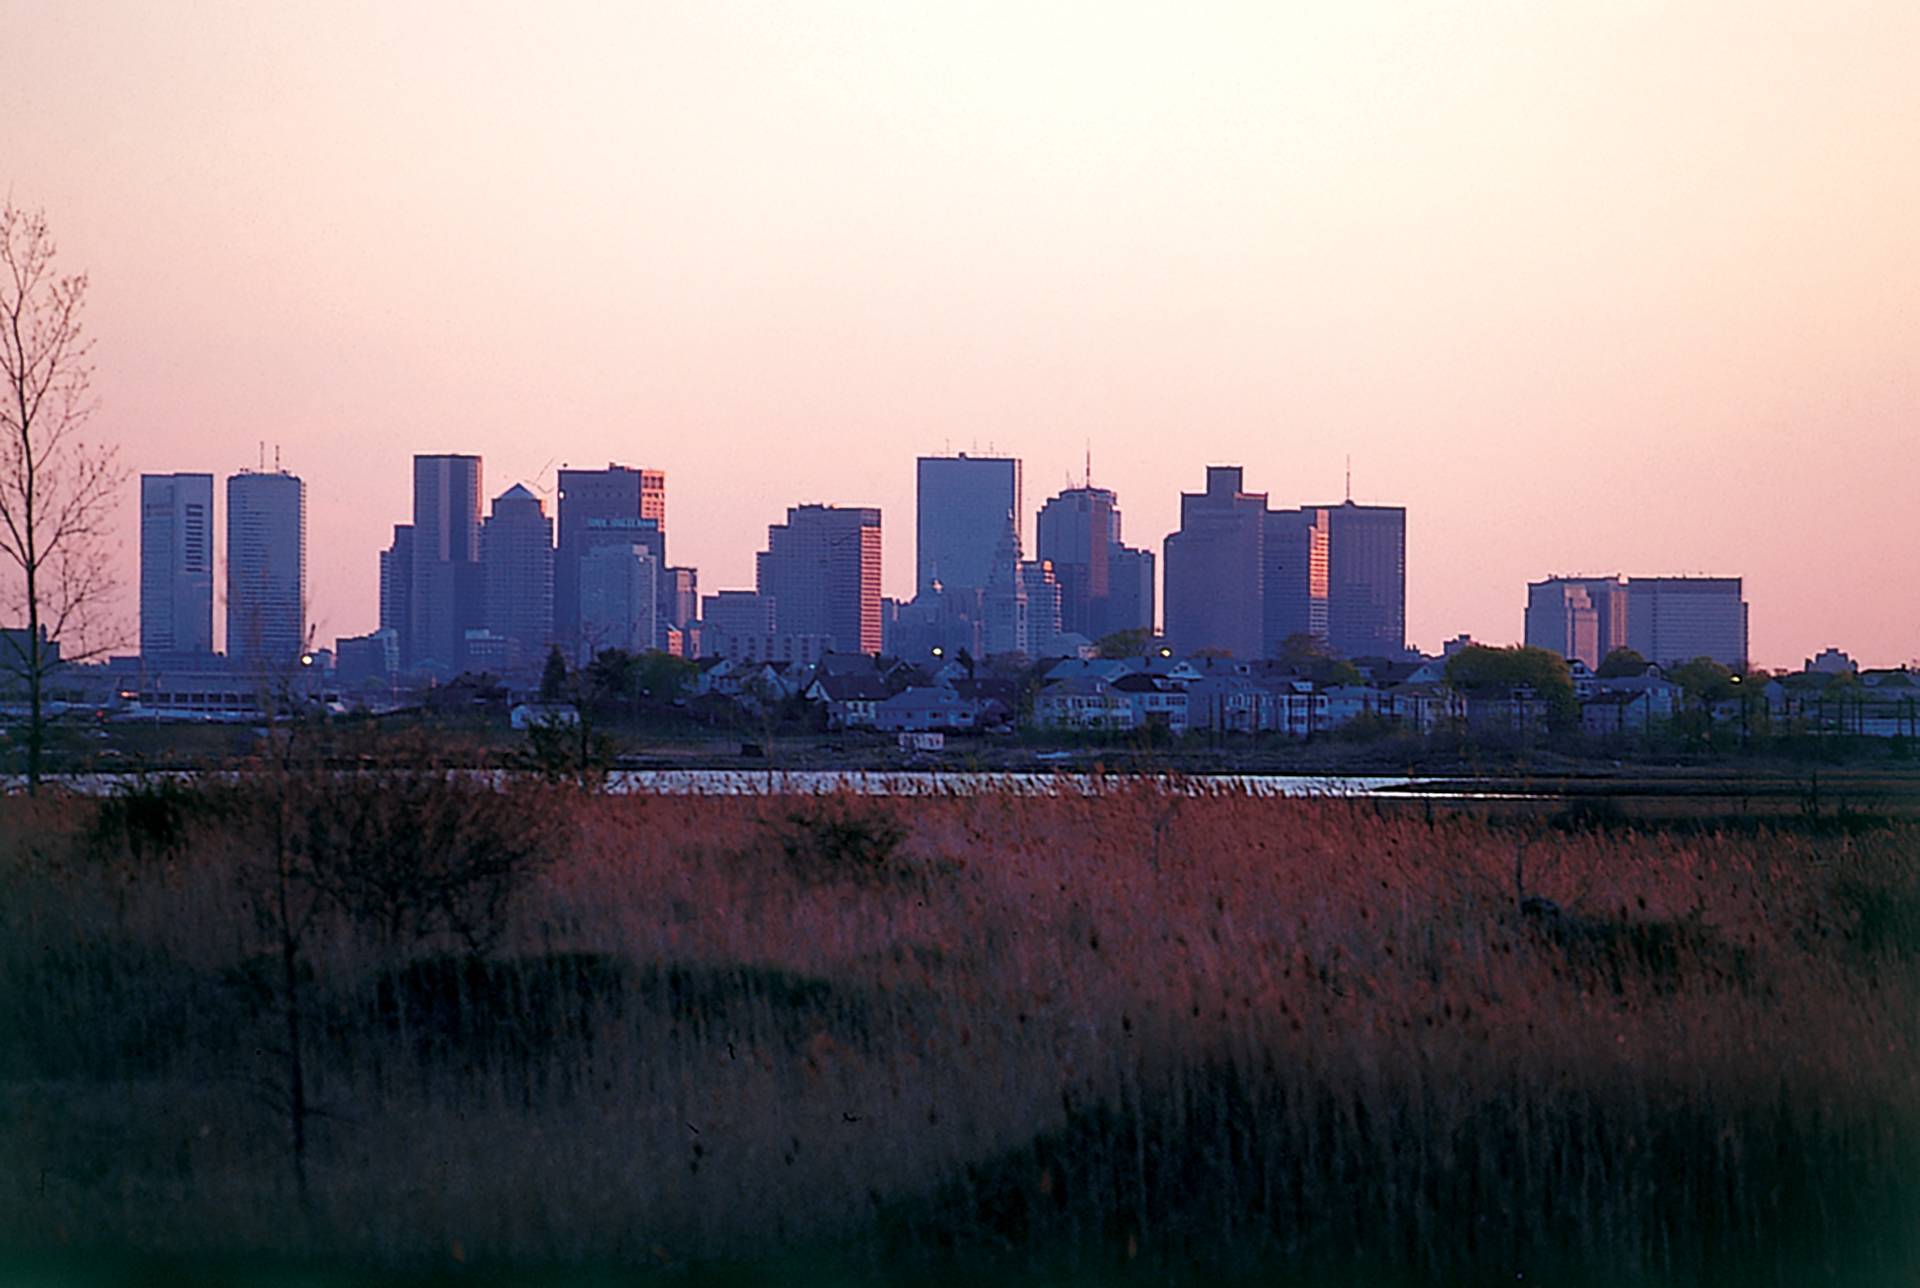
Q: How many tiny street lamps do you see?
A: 4